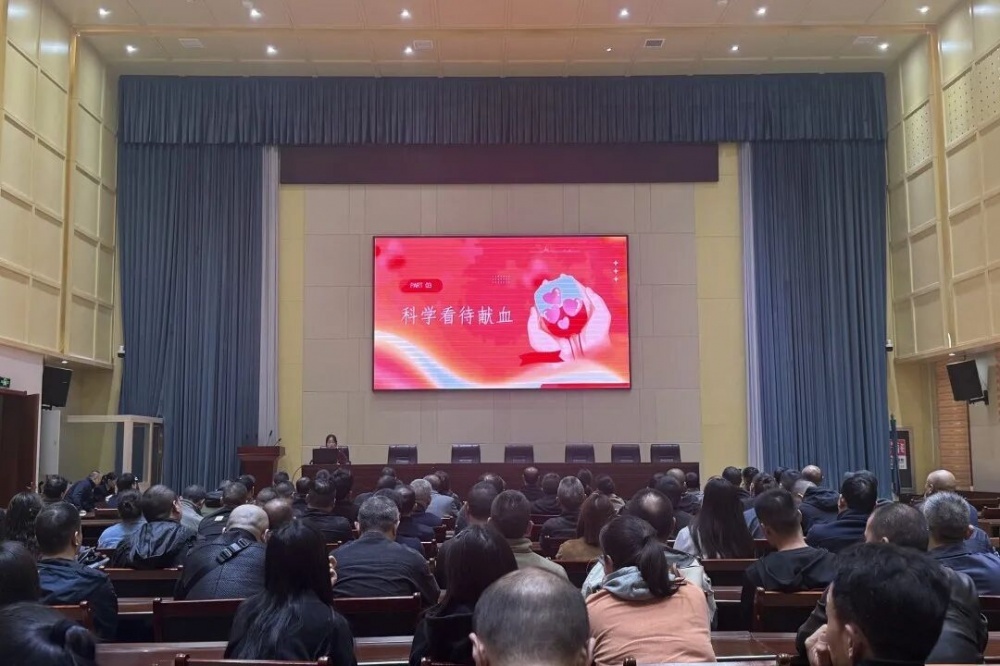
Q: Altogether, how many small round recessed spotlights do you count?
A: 12